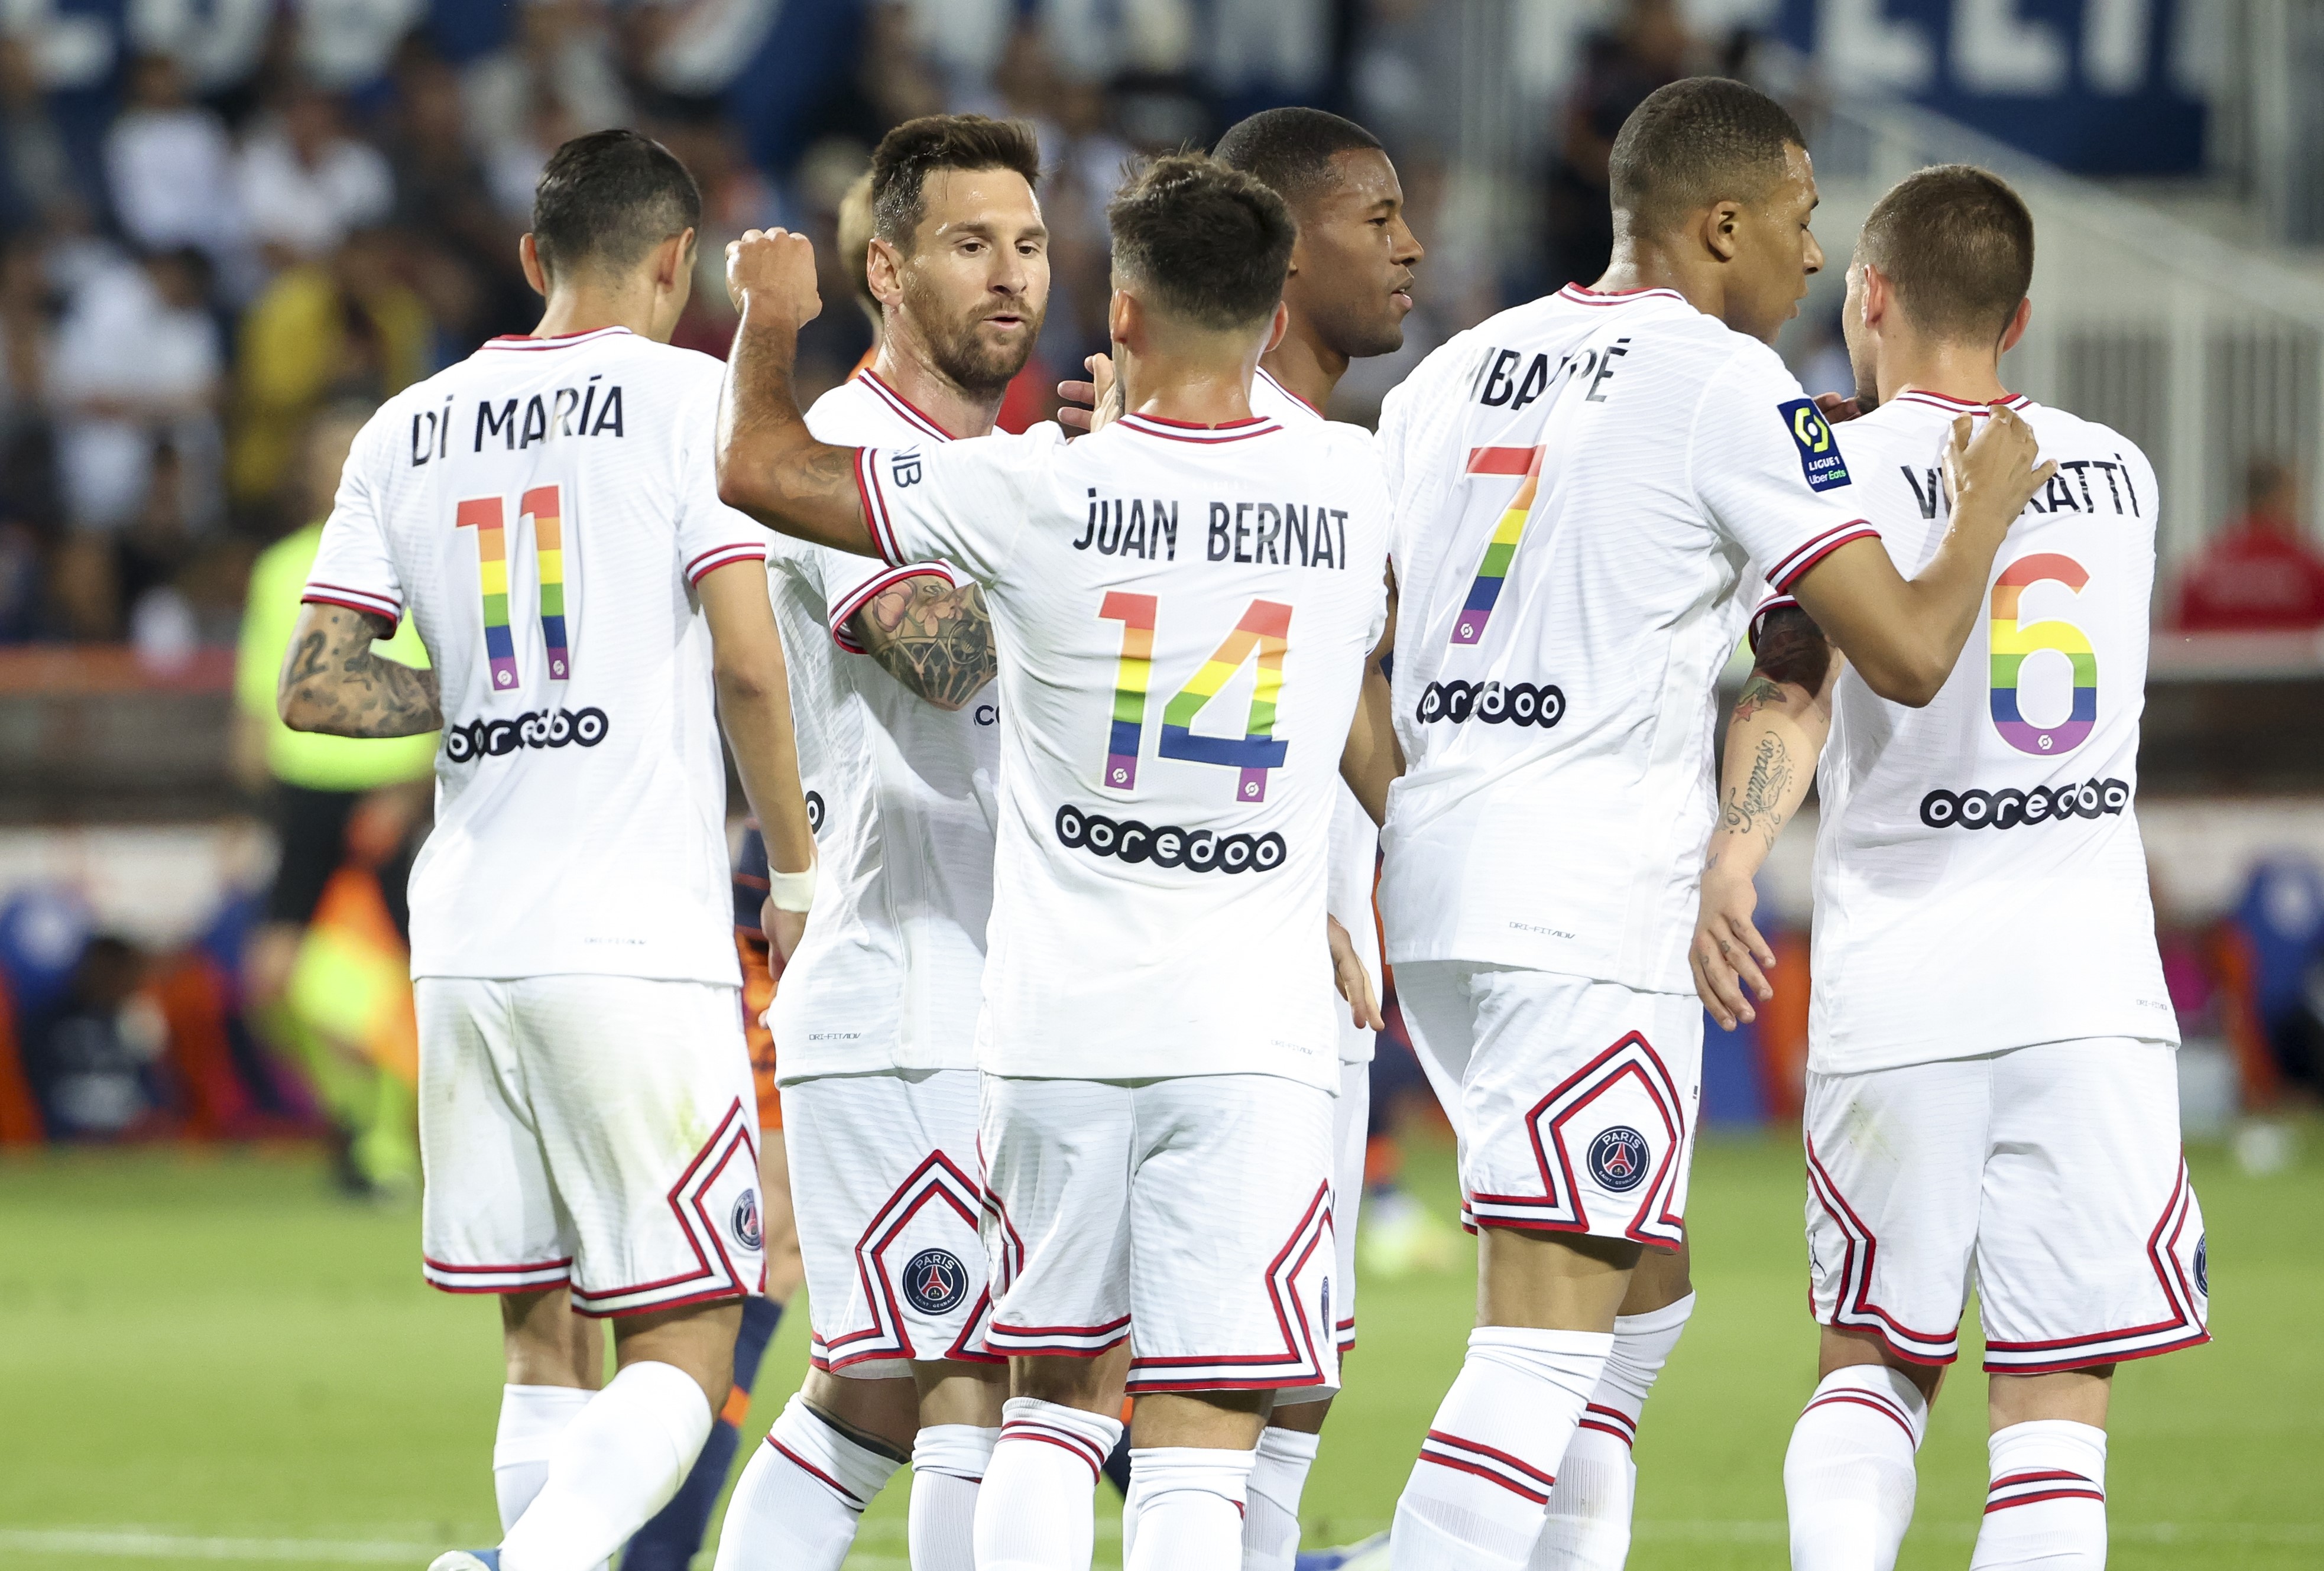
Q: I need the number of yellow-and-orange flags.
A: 1